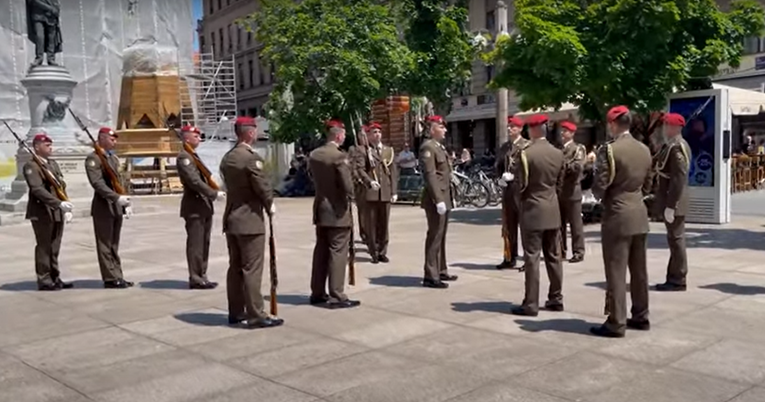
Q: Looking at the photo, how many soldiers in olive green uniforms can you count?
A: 13